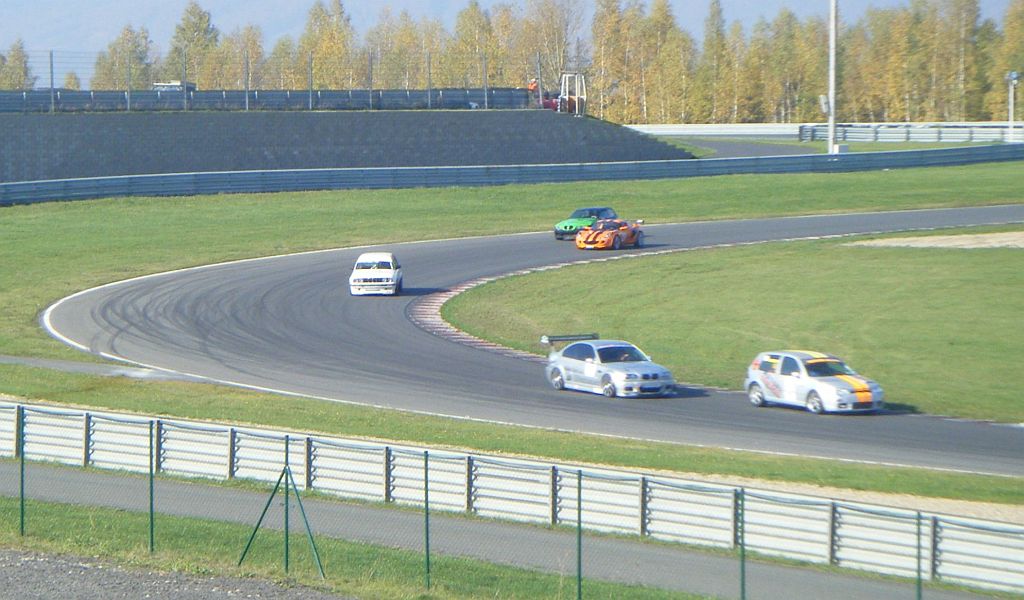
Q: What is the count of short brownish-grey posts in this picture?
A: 12